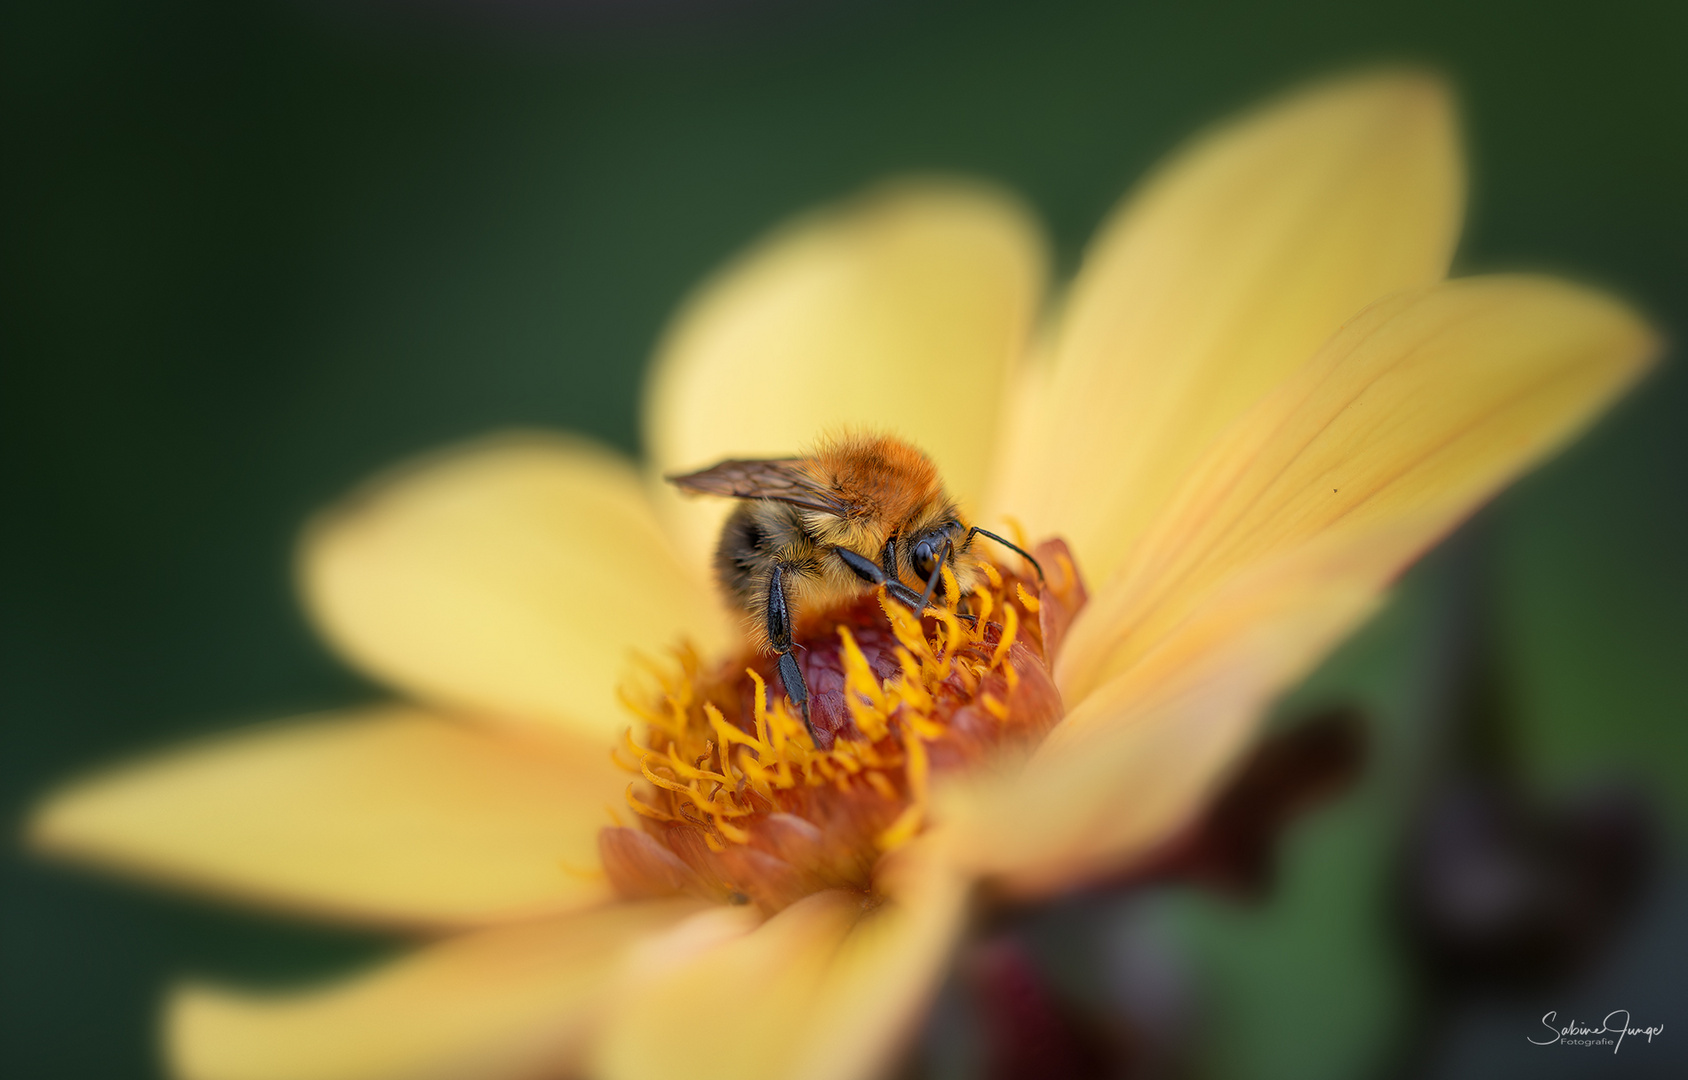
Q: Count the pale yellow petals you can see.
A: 8